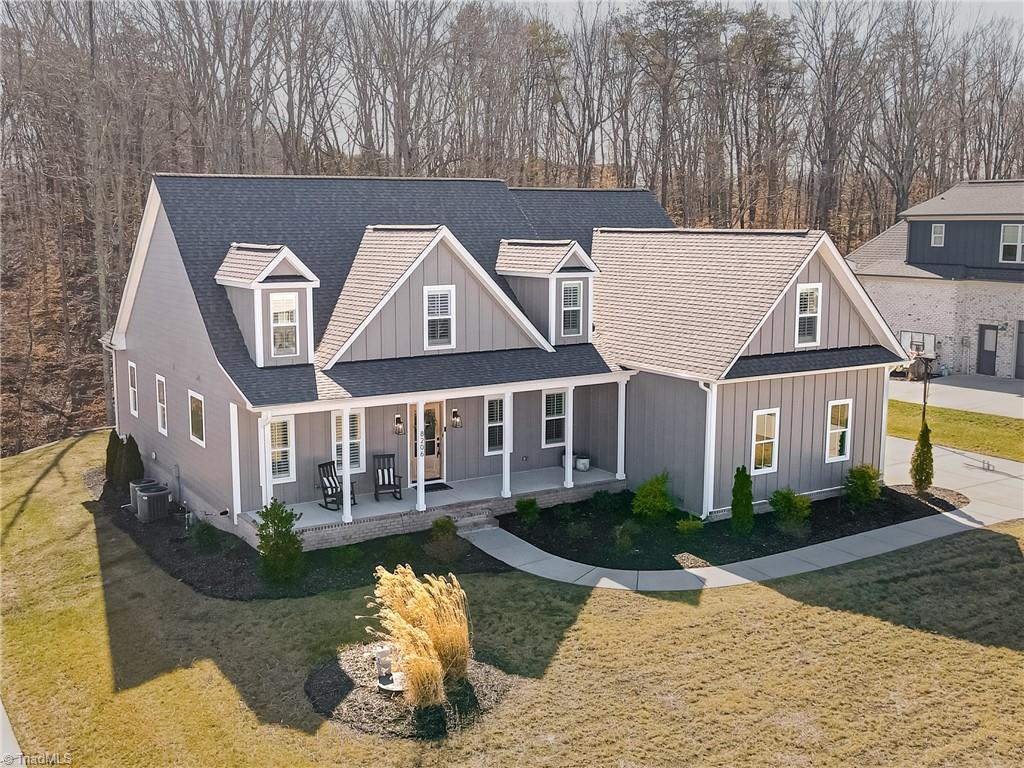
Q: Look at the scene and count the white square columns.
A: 6